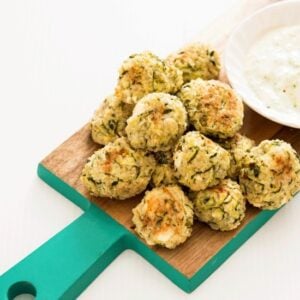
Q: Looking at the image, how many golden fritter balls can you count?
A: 12